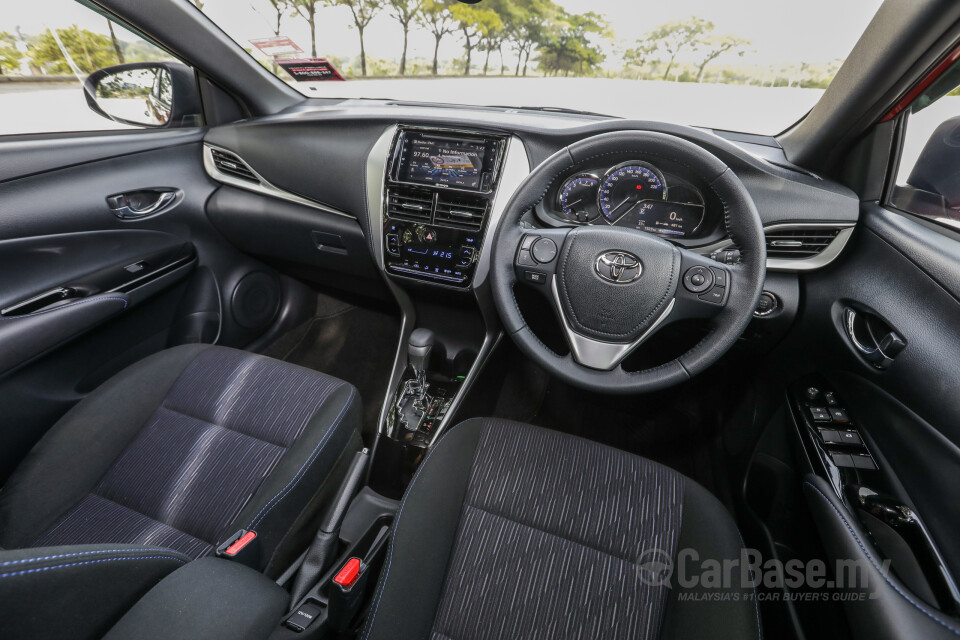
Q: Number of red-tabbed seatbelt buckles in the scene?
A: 2